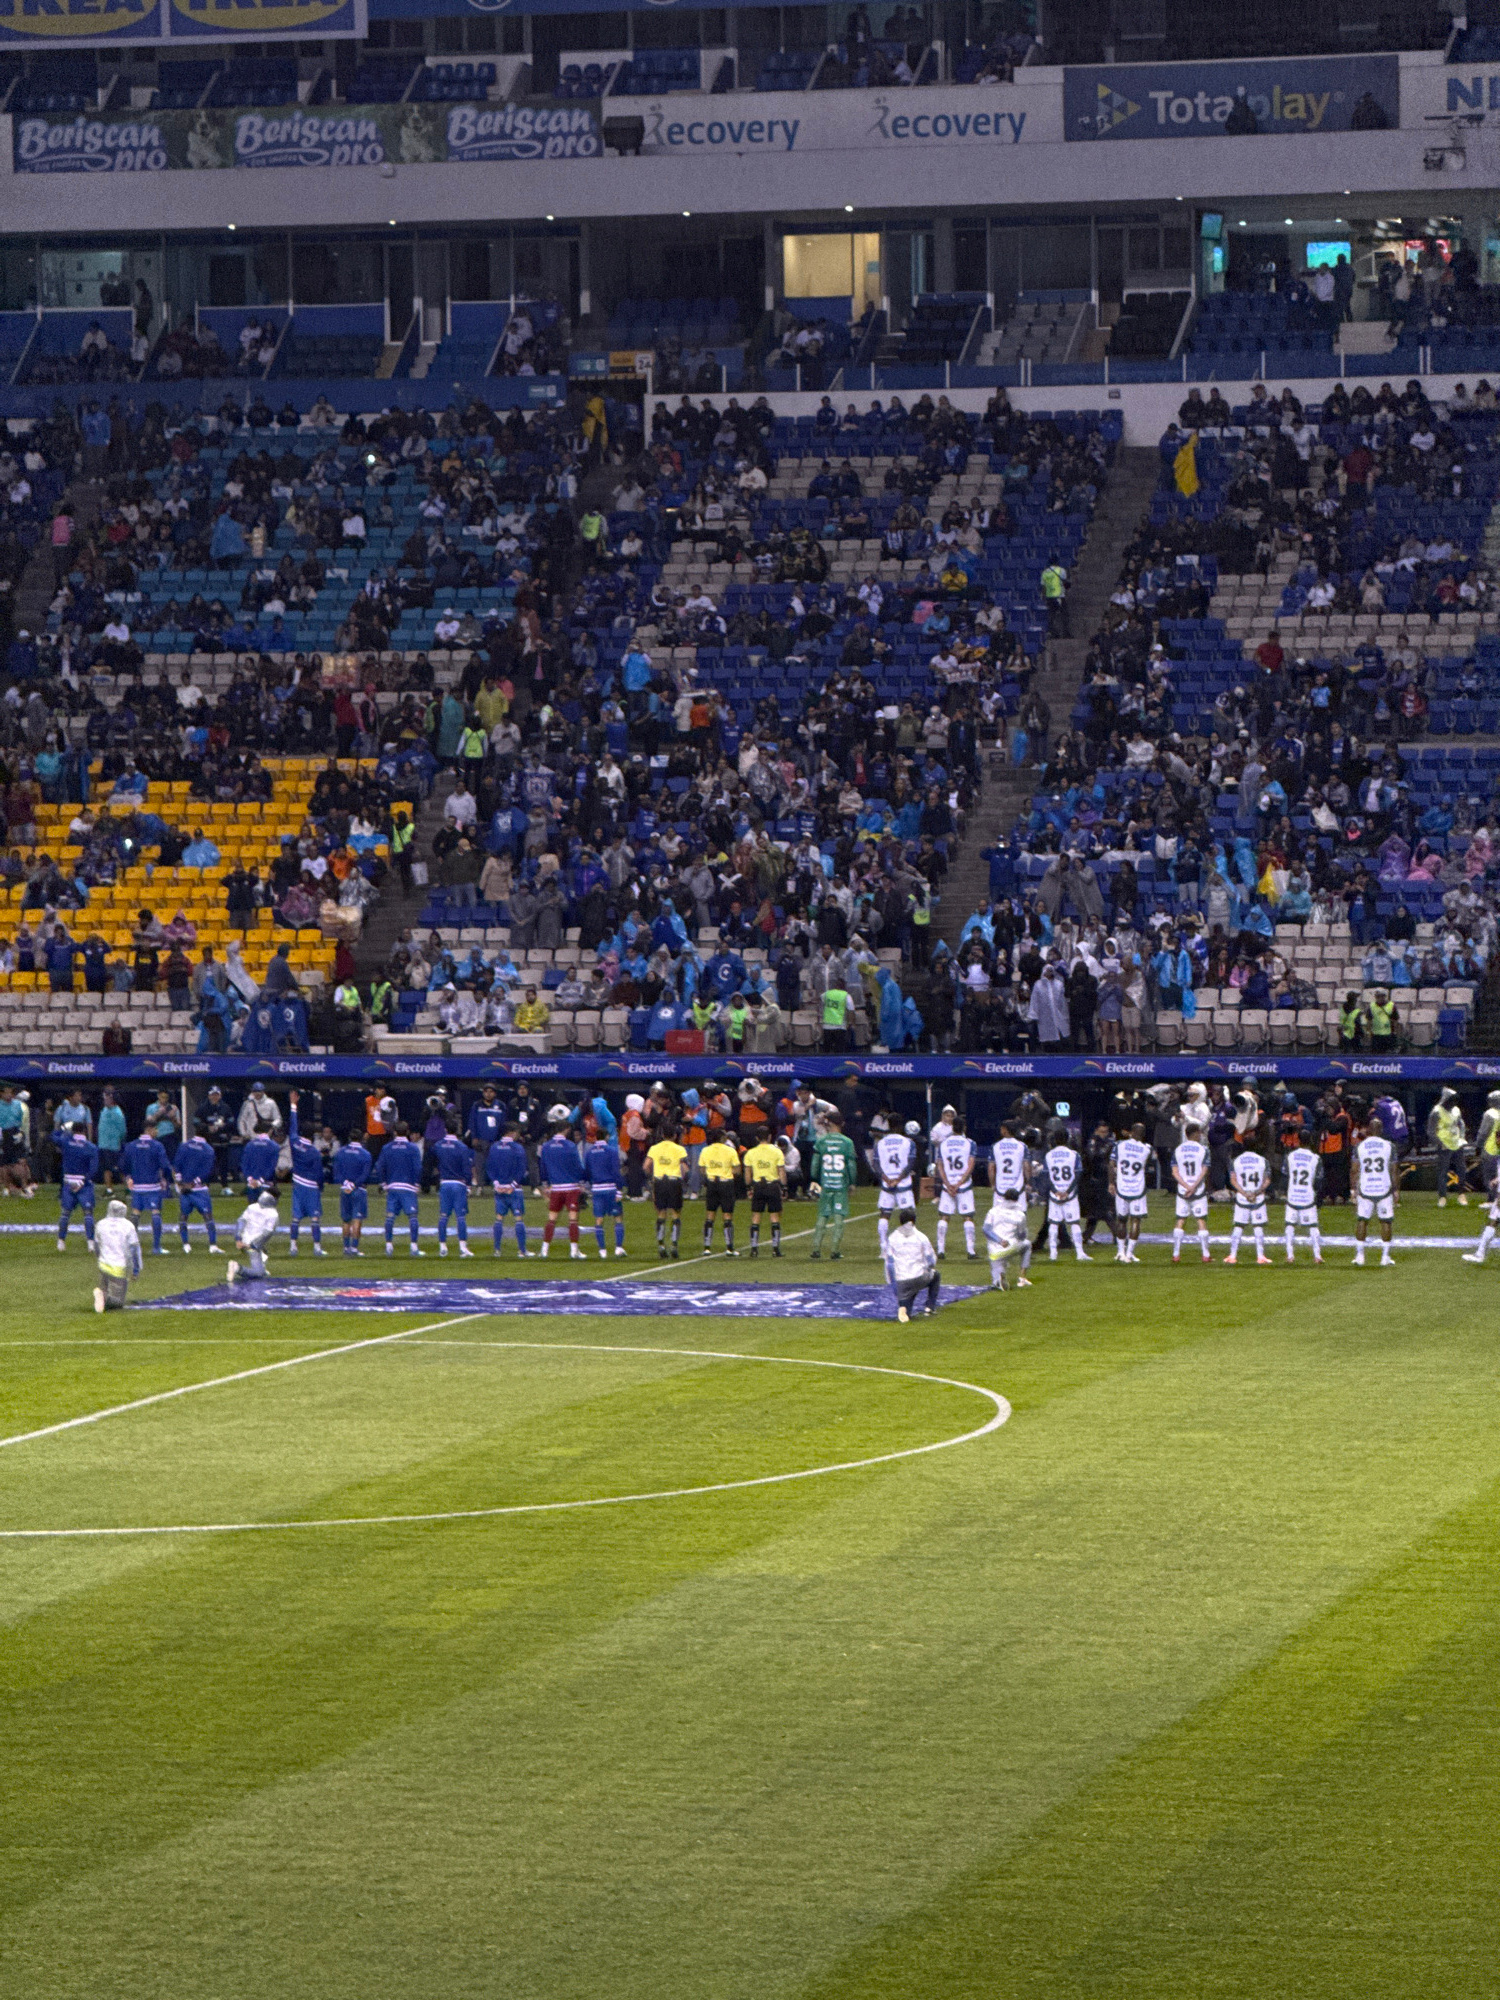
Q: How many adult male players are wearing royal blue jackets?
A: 11